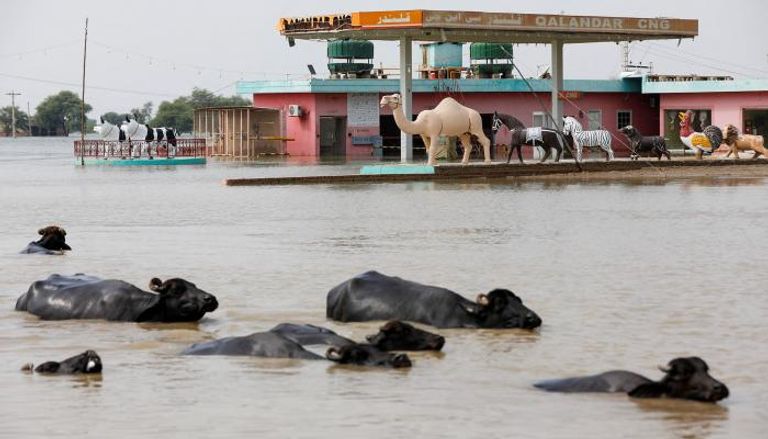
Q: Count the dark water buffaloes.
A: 7